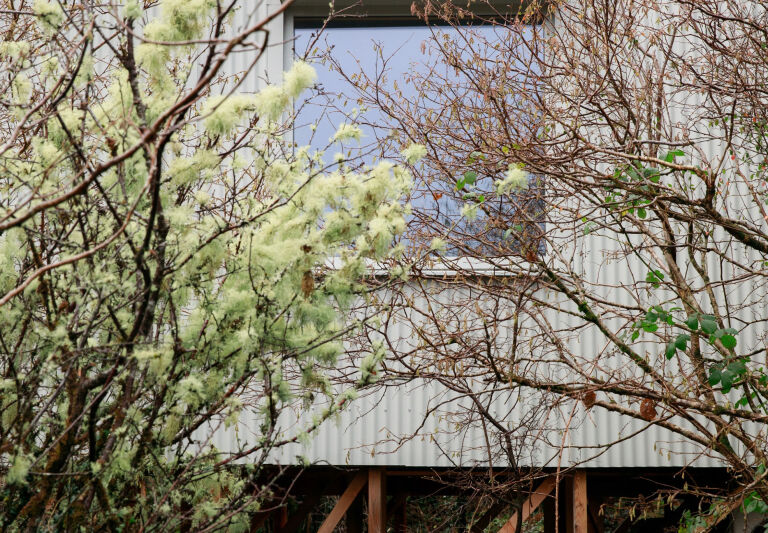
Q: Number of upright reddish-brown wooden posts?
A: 2